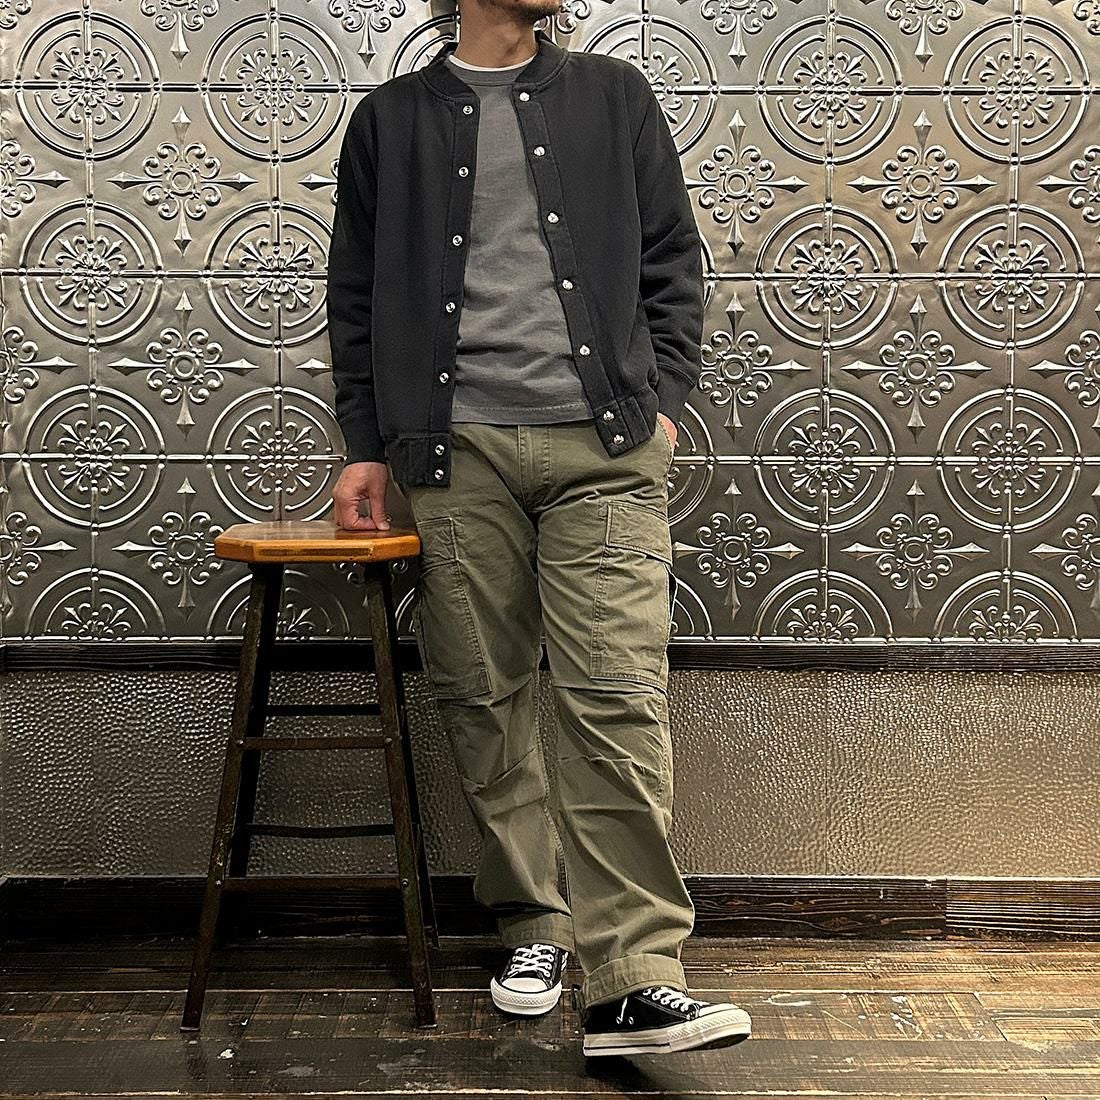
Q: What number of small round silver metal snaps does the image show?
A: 14